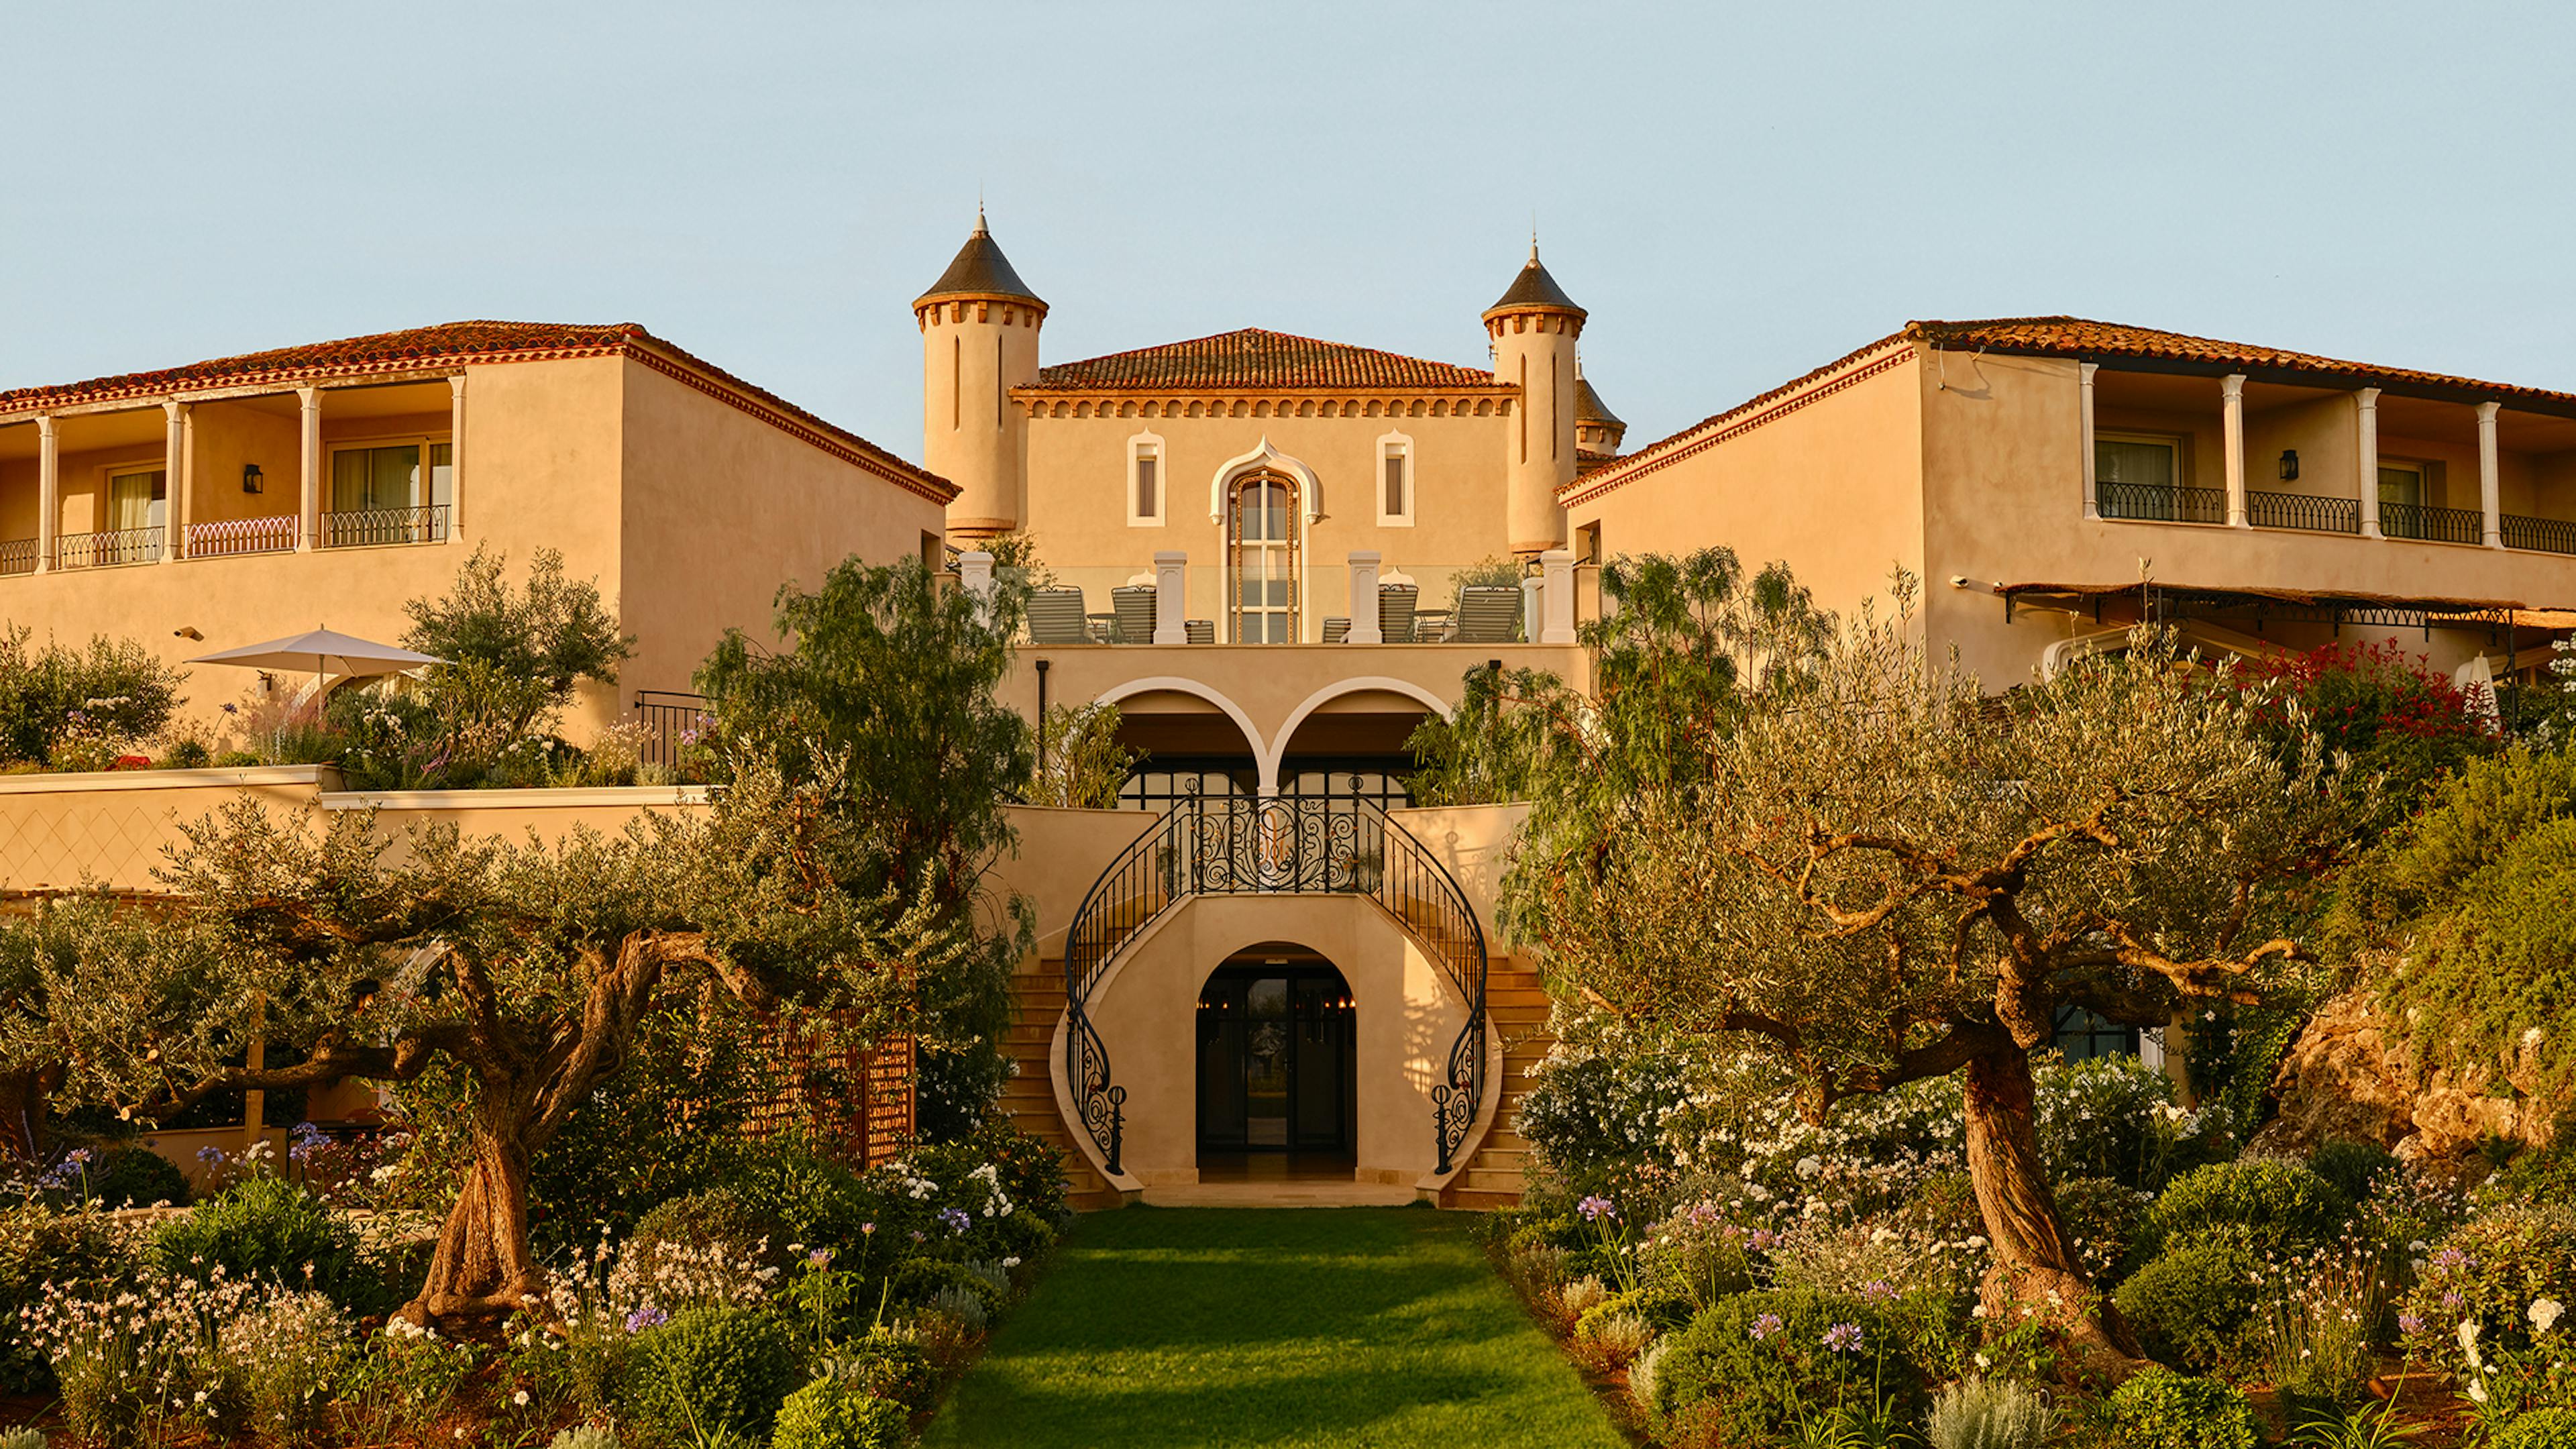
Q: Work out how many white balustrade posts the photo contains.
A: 4